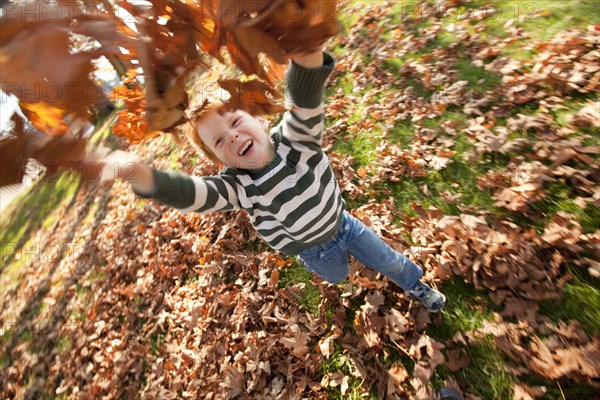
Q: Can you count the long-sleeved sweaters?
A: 1